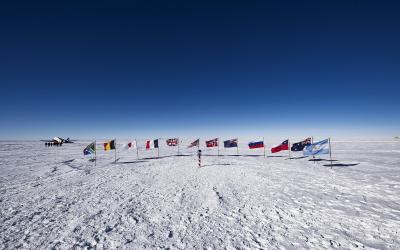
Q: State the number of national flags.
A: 12